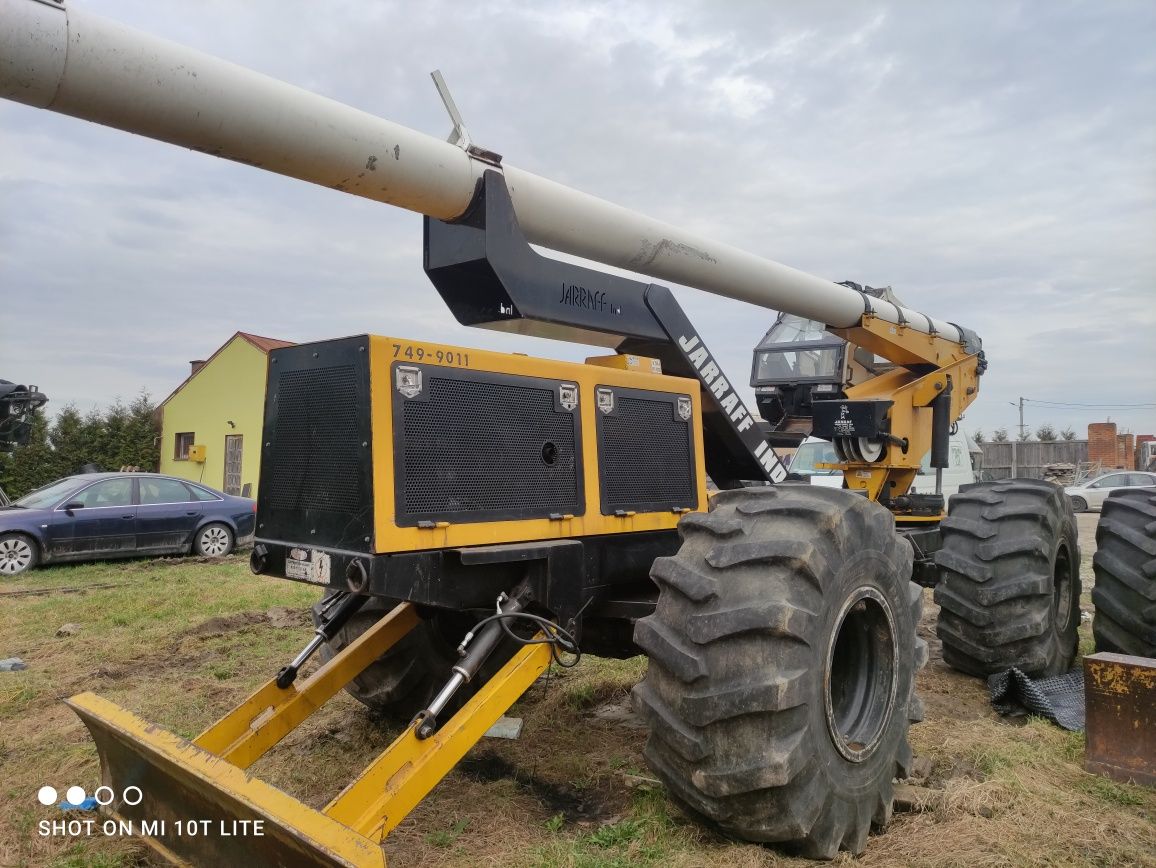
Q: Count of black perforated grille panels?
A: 3